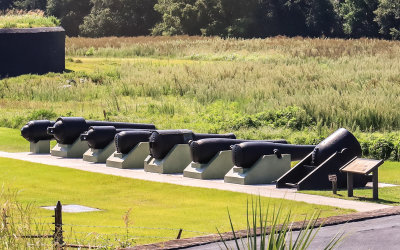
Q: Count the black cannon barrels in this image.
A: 8